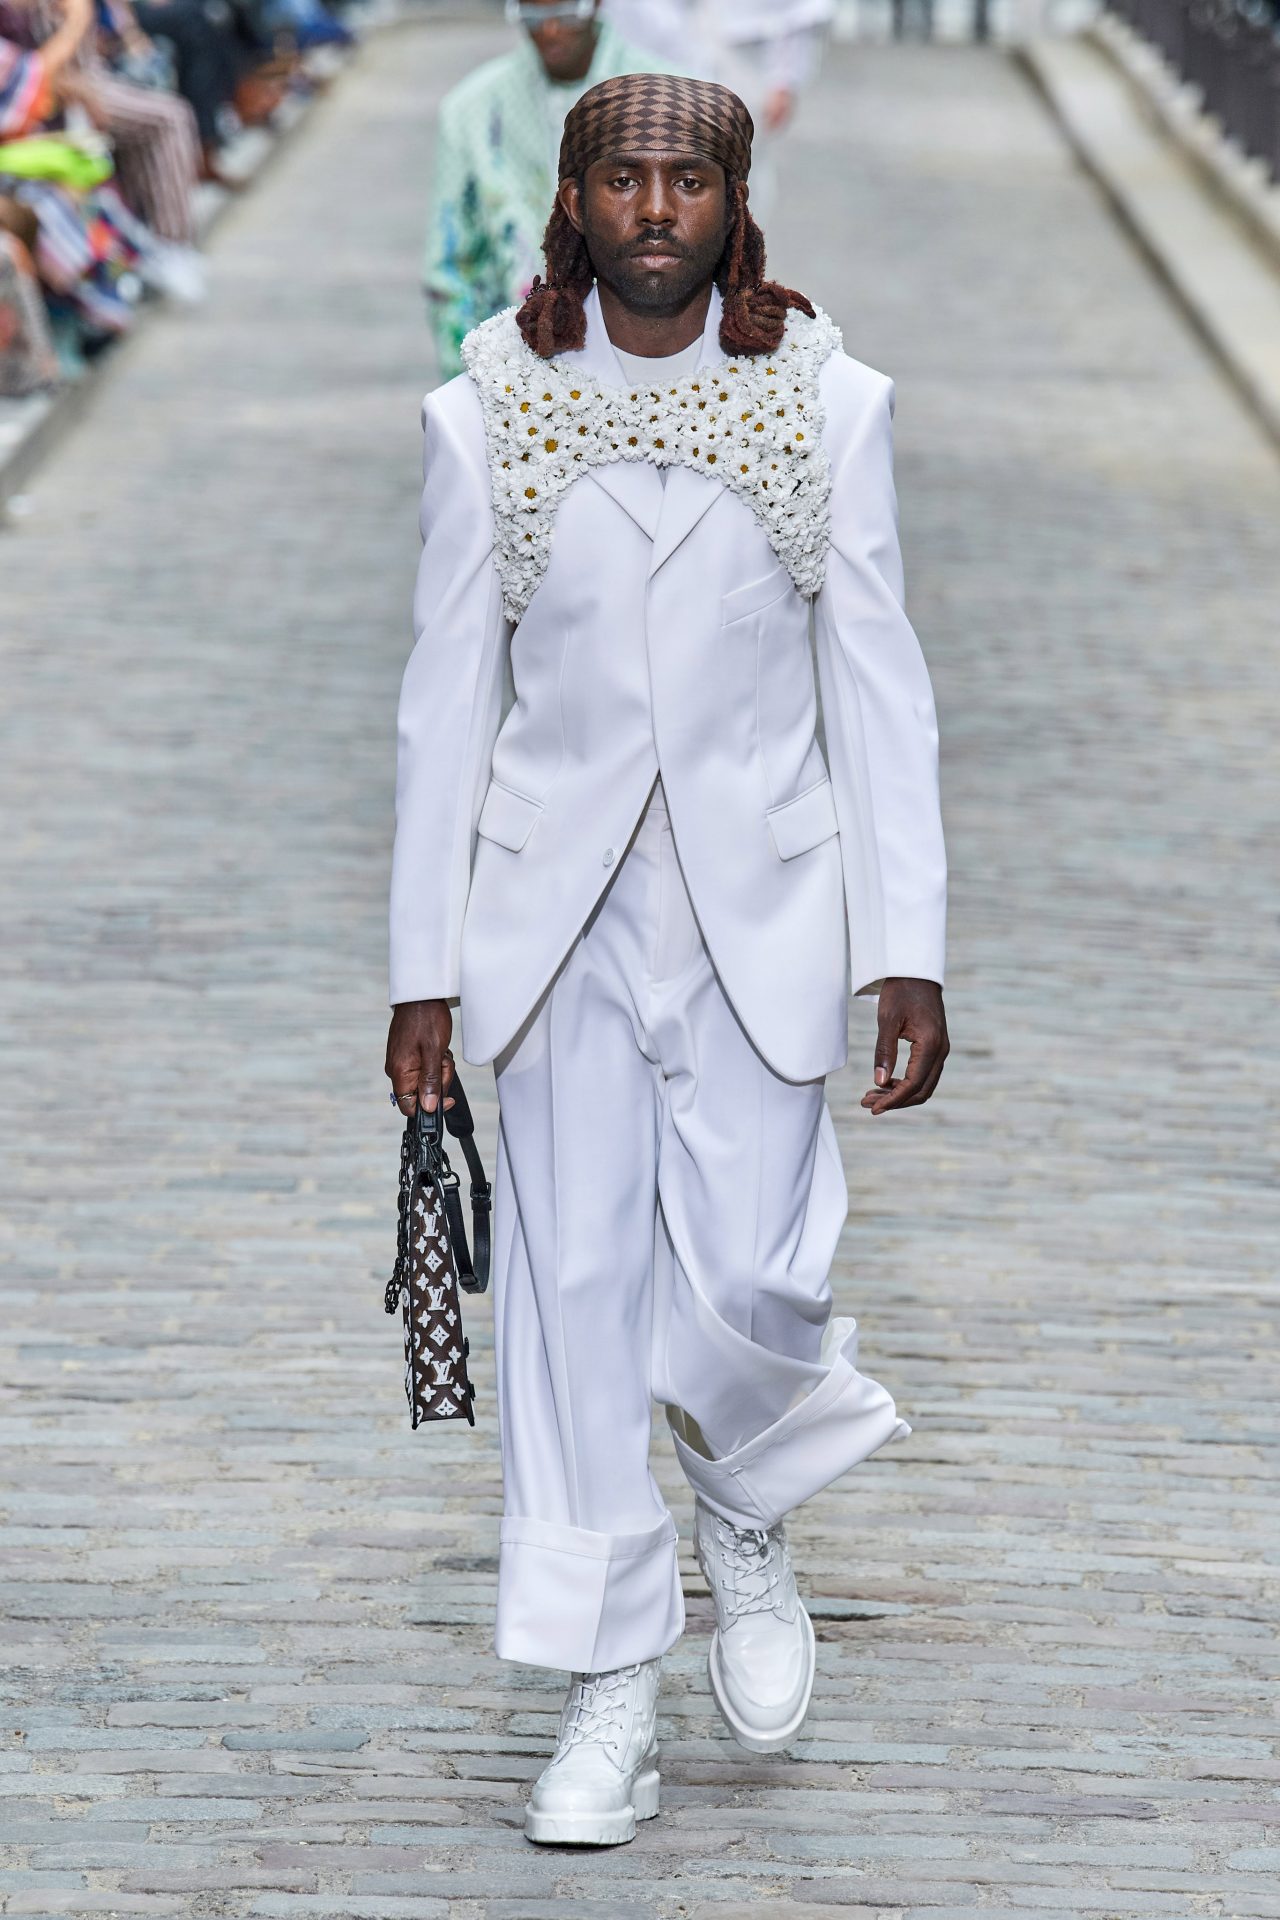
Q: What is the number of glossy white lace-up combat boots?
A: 2